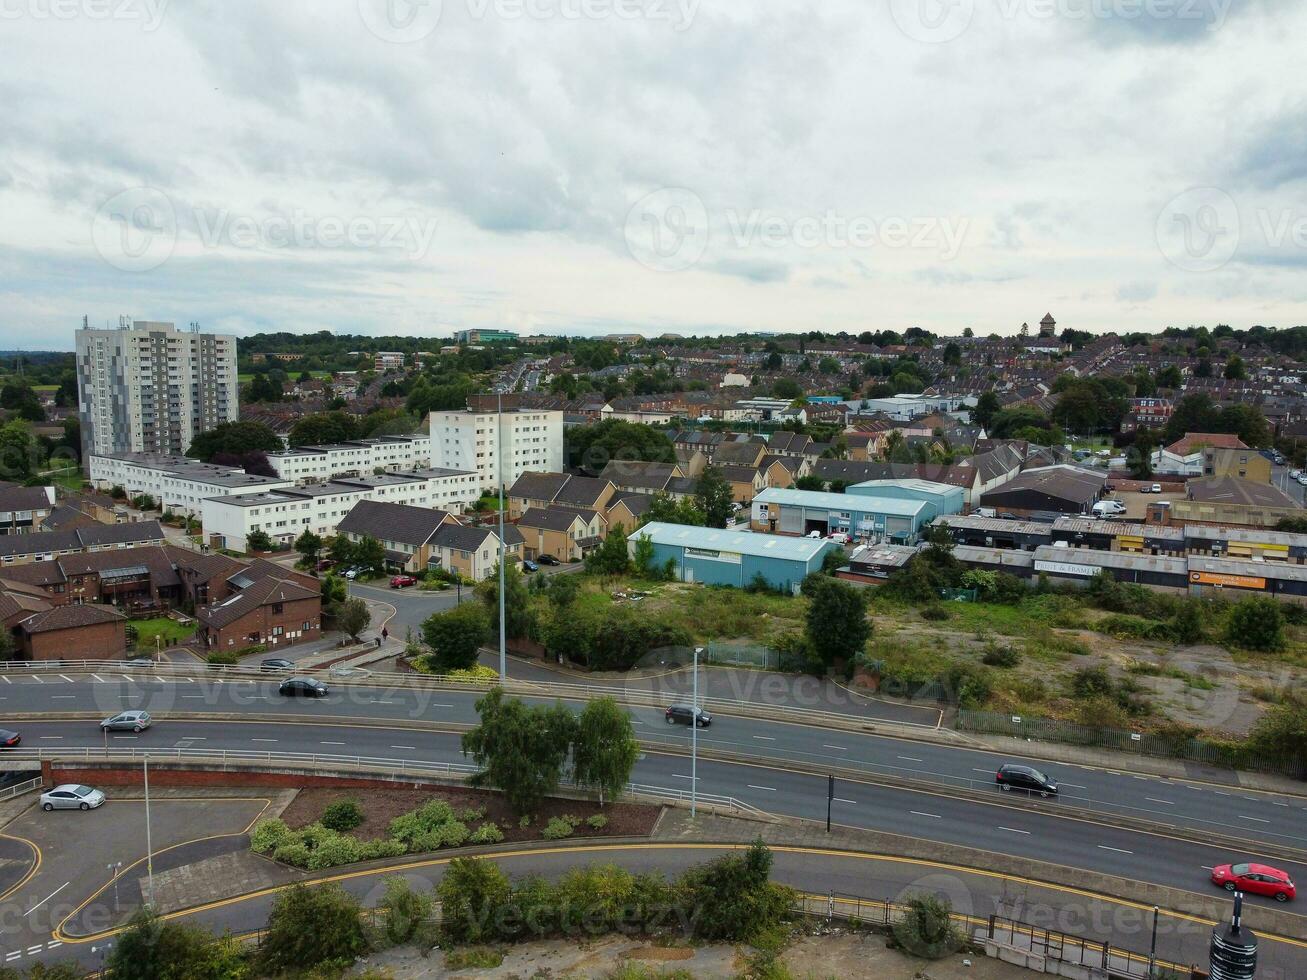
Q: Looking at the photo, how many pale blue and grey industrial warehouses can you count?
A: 3